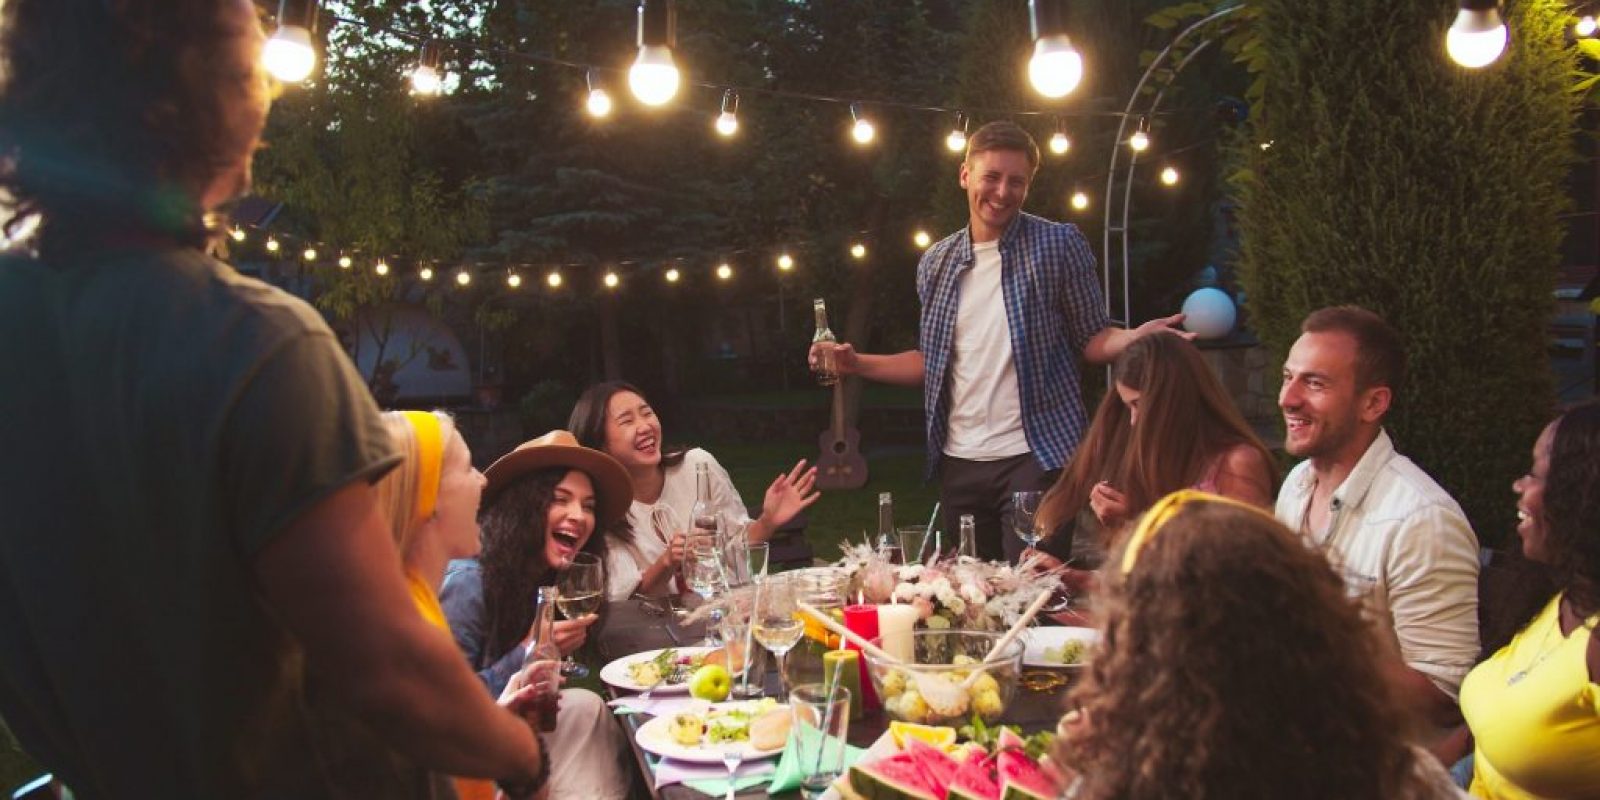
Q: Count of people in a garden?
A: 9